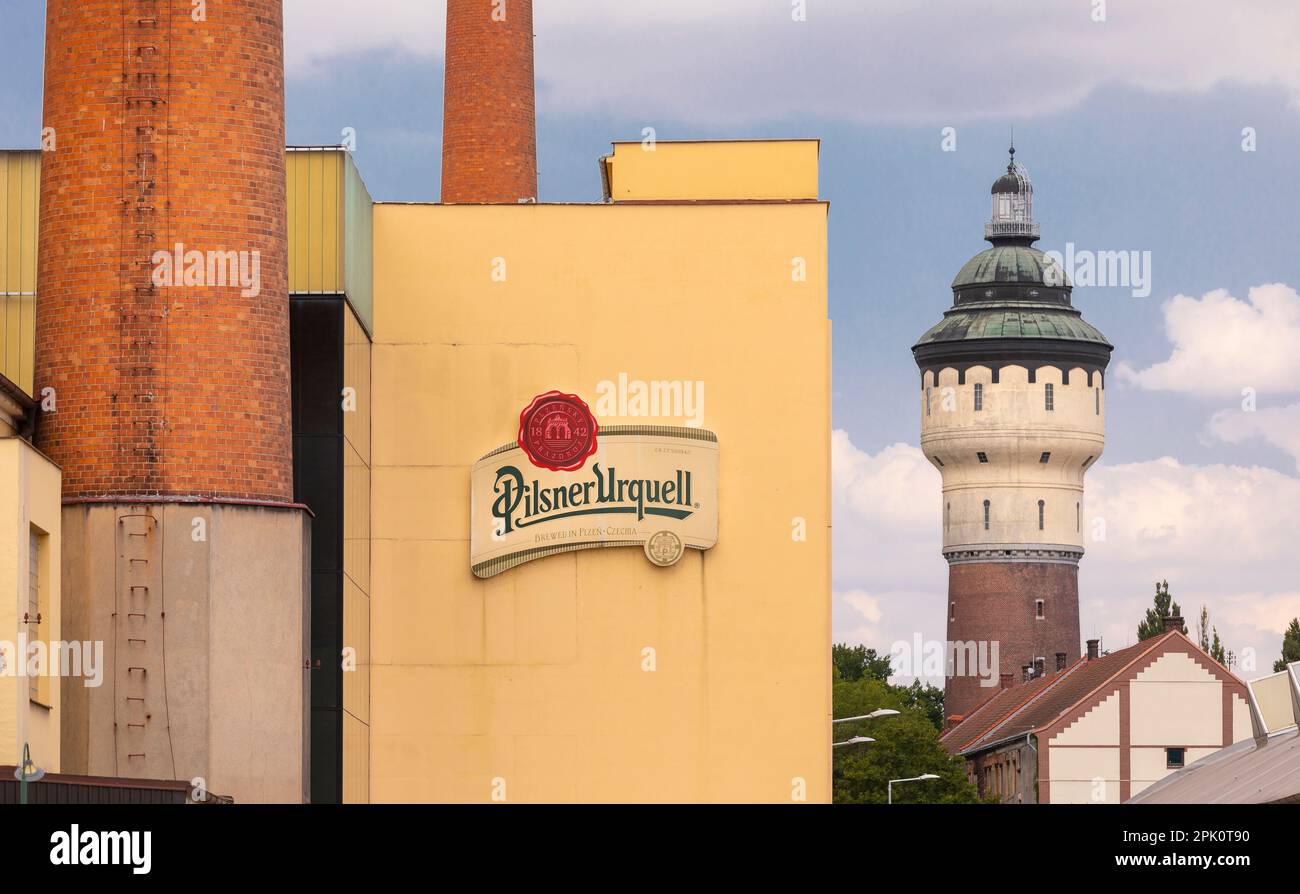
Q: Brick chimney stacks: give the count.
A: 2